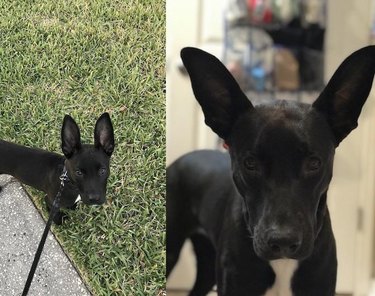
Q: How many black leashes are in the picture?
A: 1